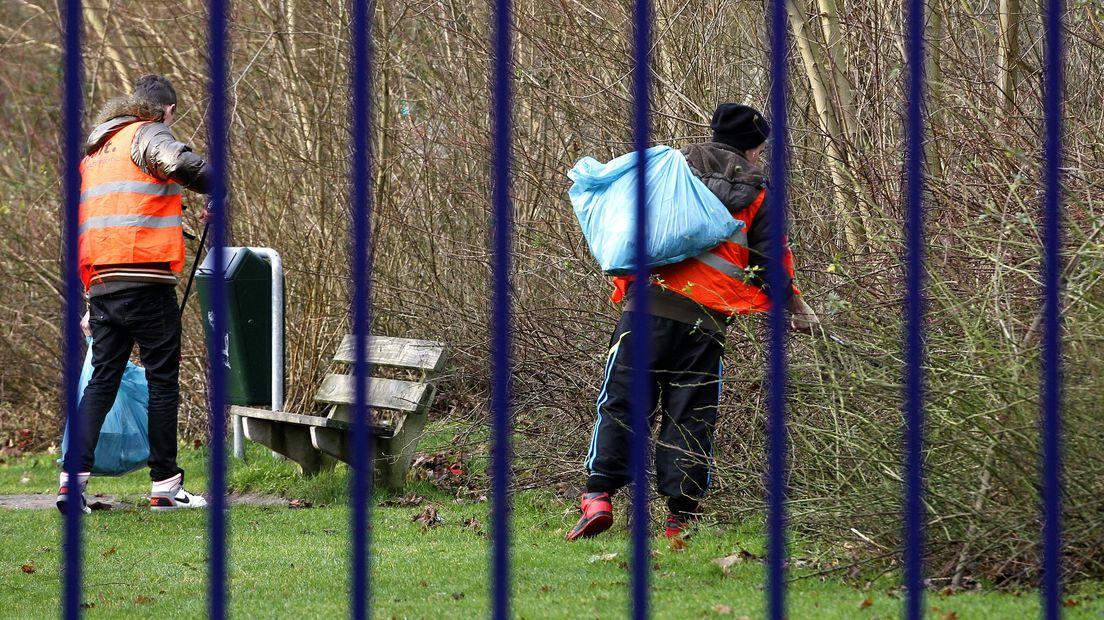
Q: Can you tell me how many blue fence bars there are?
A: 8